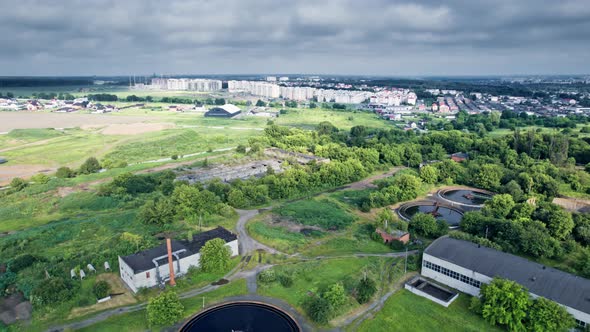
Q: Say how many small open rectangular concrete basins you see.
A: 1